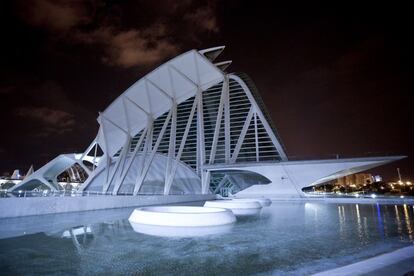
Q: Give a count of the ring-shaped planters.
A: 3